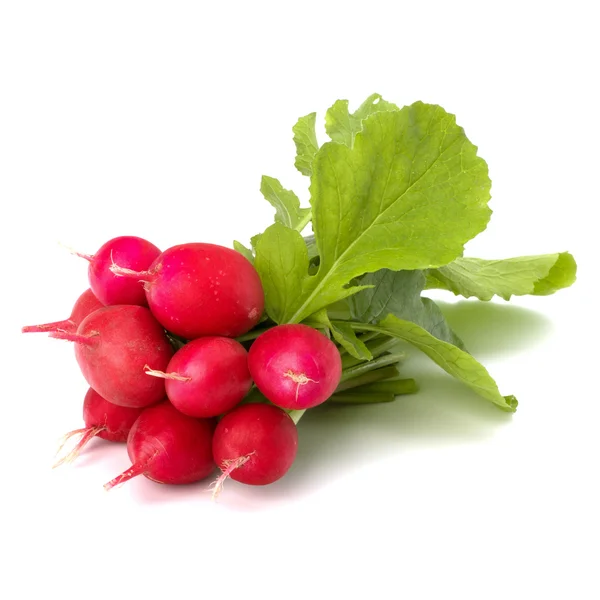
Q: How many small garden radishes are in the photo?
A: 9